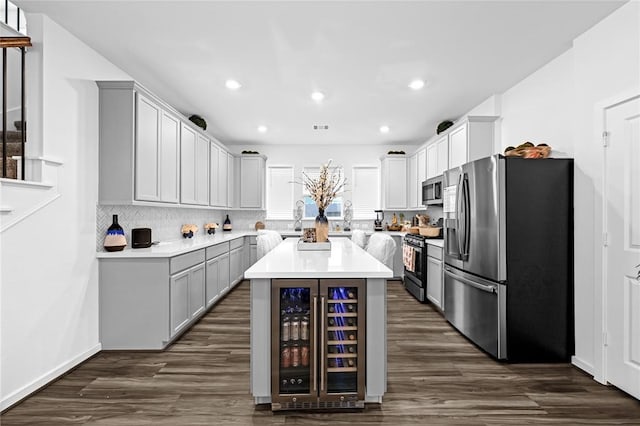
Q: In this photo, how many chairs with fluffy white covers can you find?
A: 3